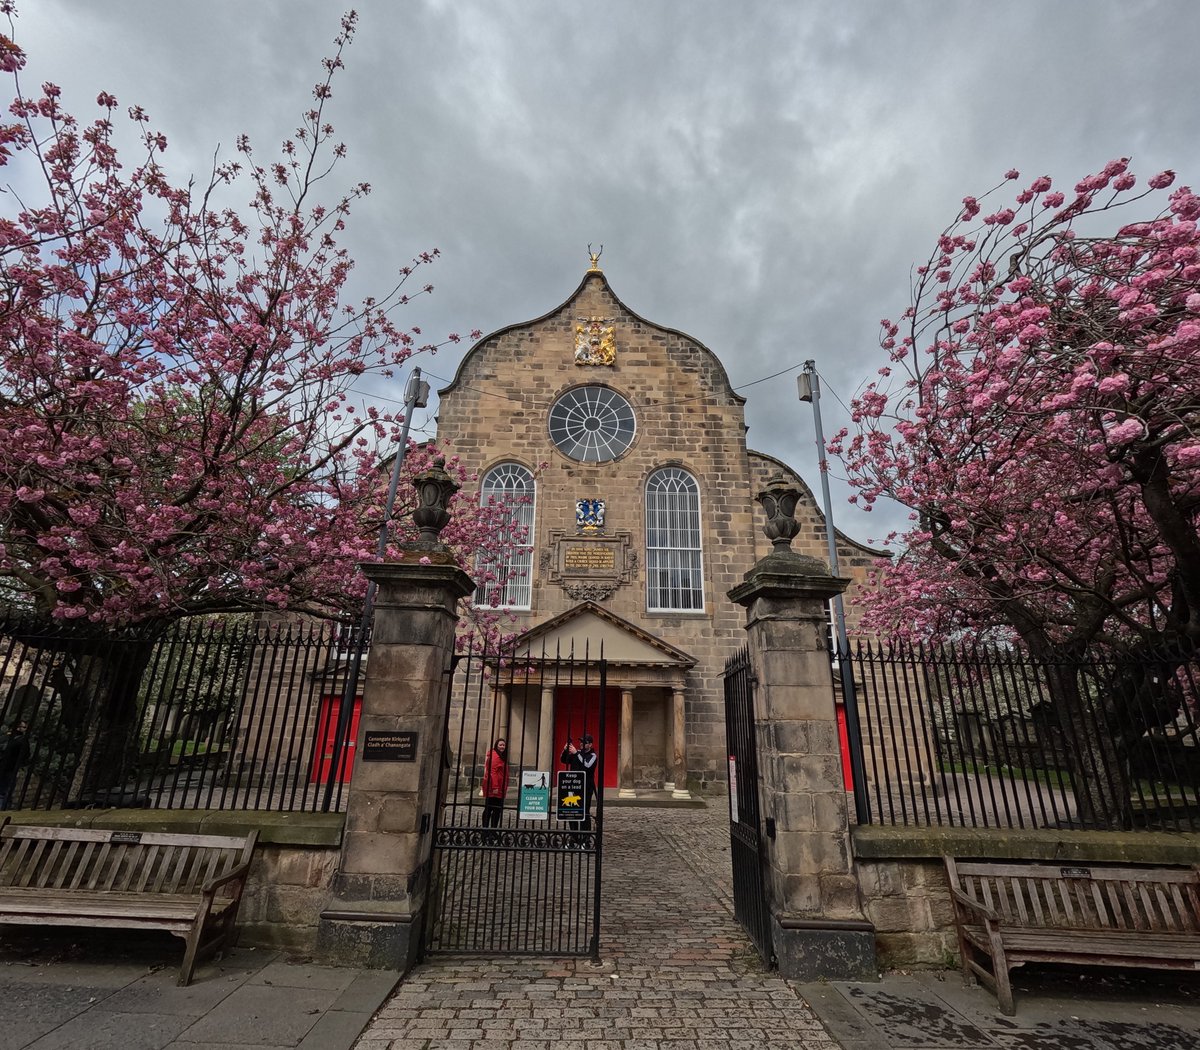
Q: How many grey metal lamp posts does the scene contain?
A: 2